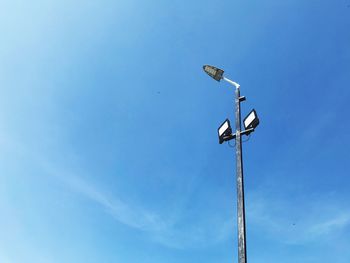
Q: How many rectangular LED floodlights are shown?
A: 2